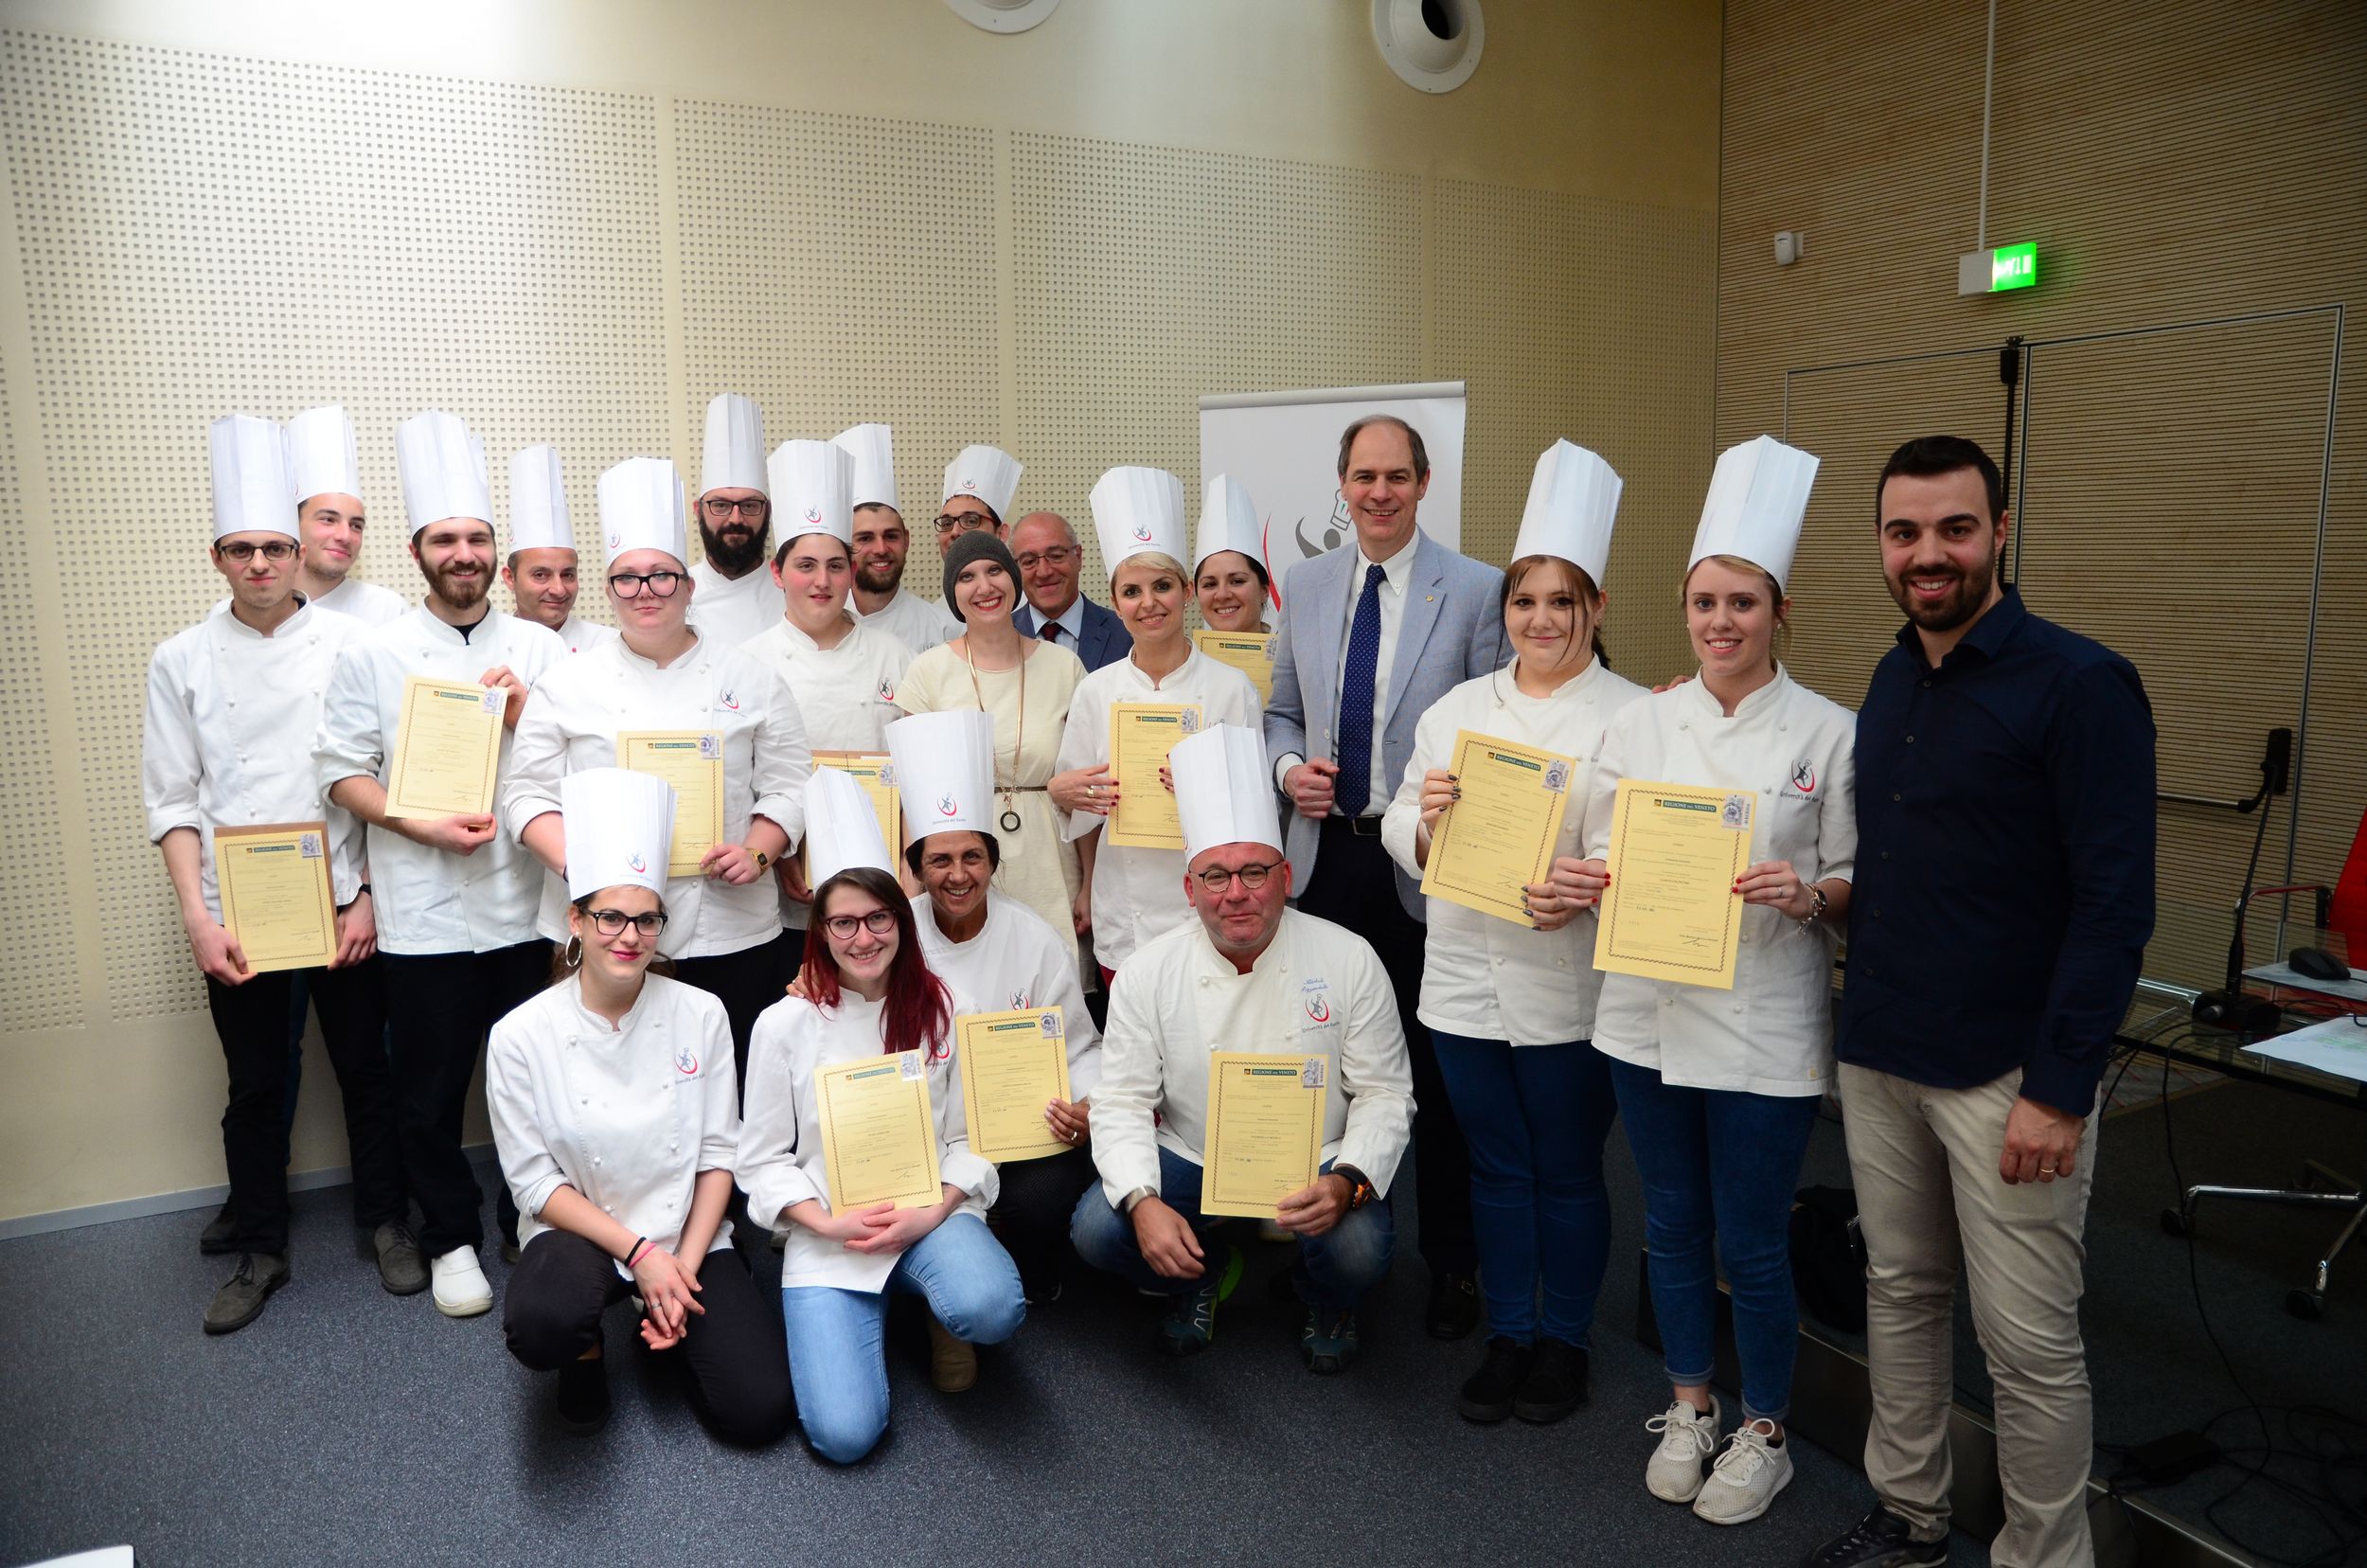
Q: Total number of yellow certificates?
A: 11